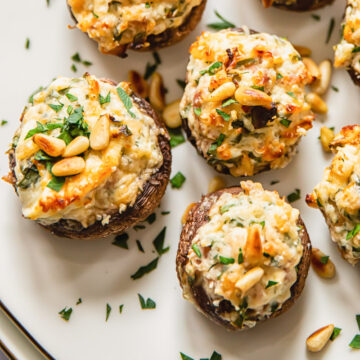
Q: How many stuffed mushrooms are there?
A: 7